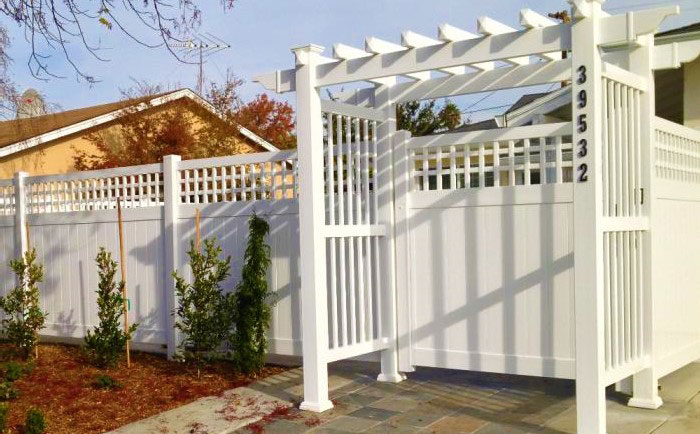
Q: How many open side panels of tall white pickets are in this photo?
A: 2